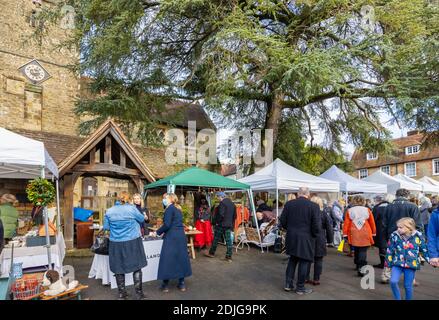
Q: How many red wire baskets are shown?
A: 1